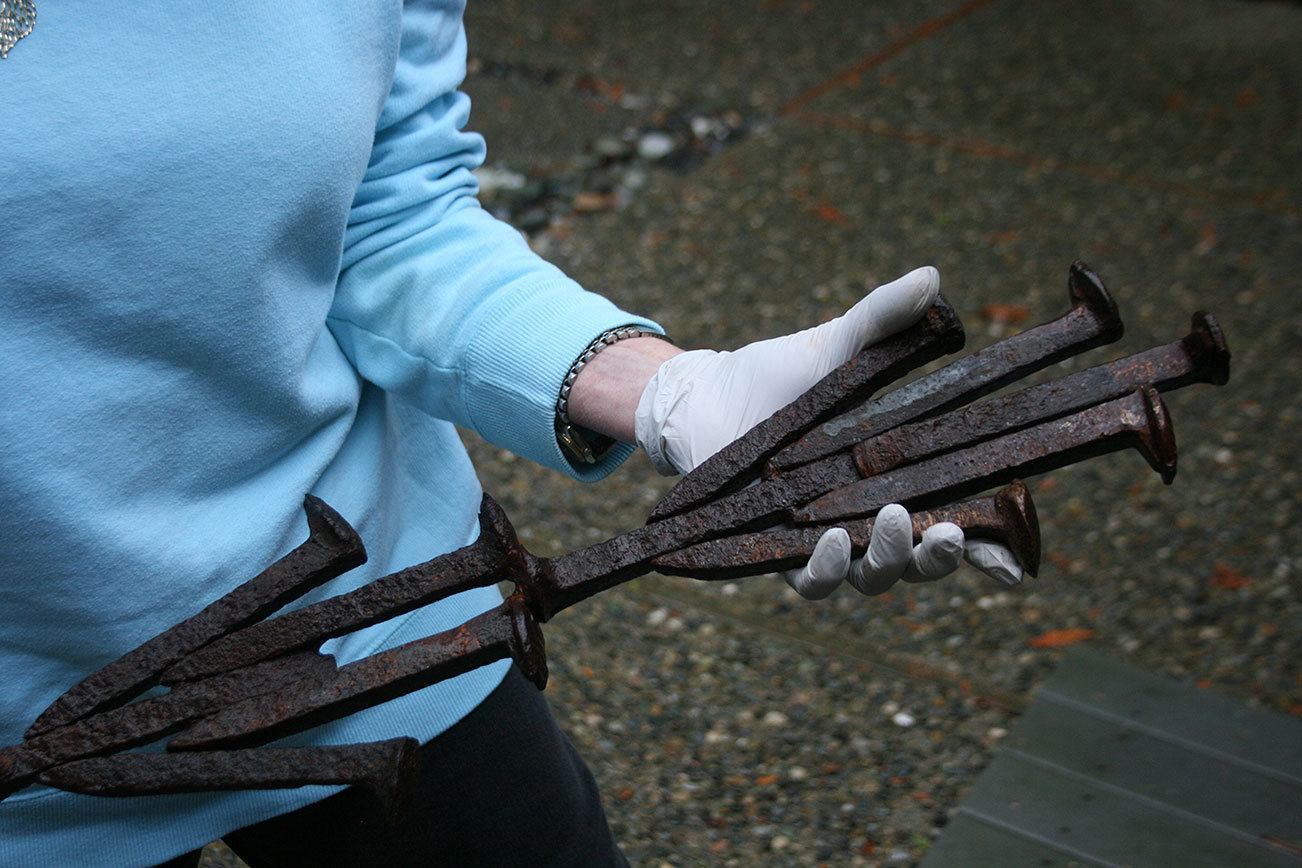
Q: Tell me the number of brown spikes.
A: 11